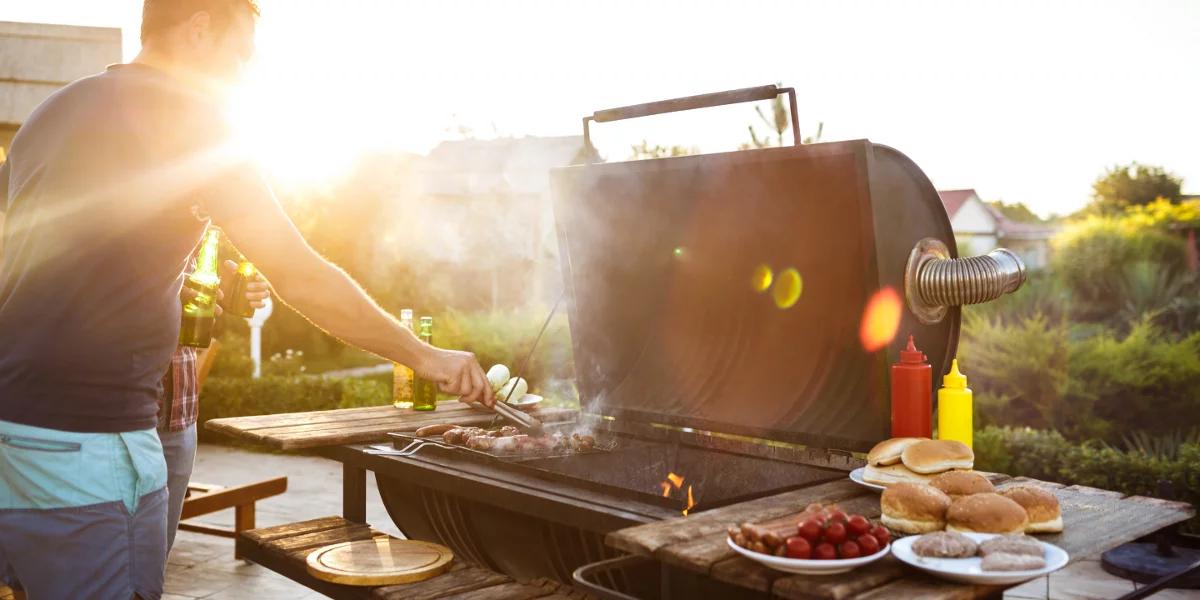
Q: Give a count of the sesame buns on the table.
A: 4